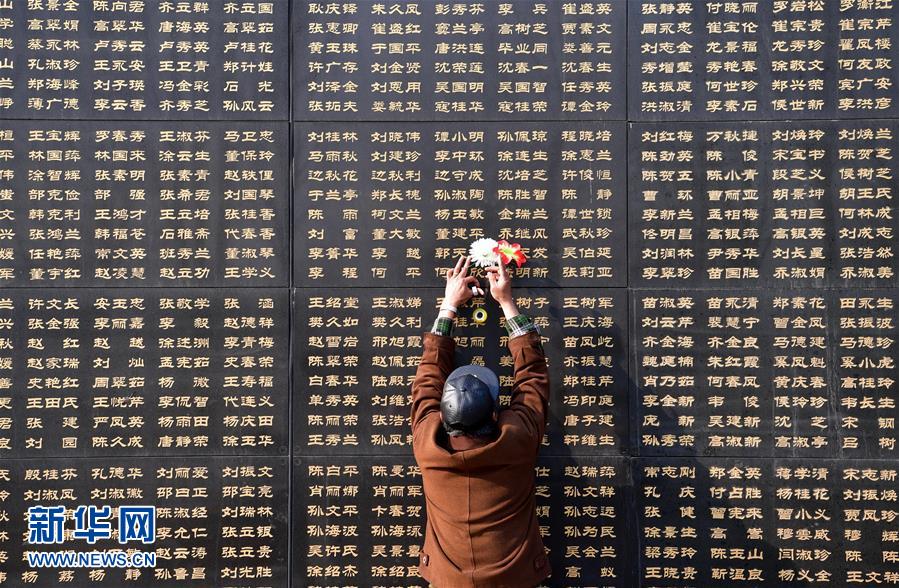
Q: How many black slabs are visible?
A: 12